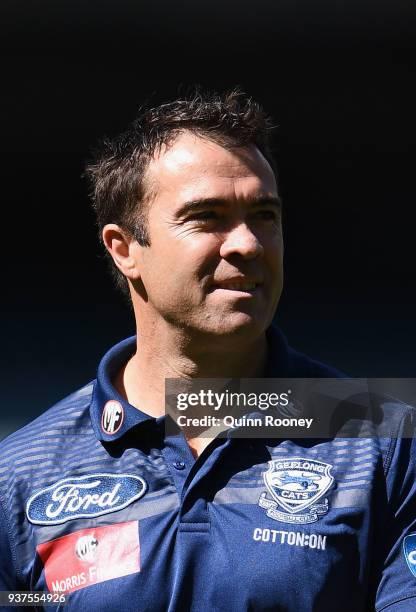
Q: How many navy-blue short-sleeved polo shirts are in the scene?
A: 1